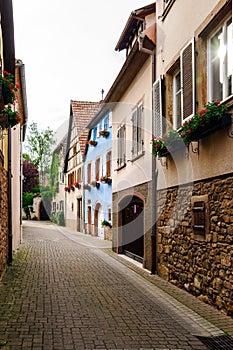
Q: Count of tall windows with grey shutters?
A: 2